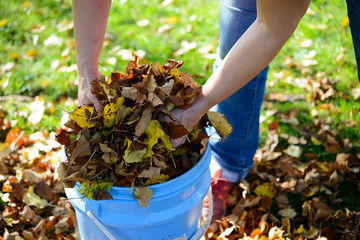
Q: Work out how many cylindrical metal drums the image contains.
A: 0